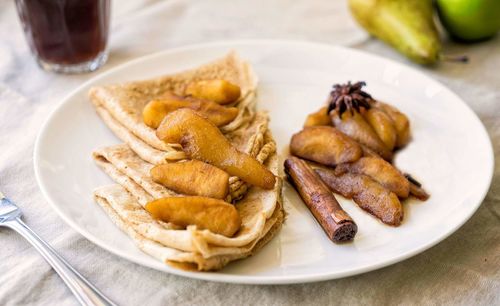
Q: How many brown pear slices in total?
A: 12